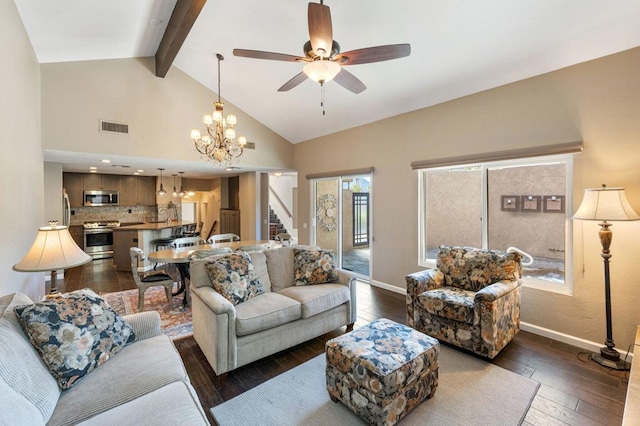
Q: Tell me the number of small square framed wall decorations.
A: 3